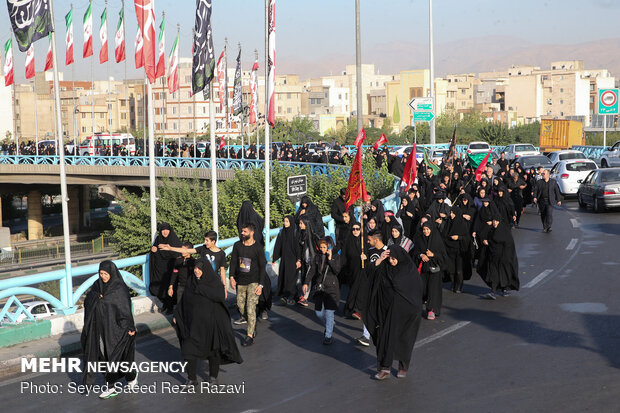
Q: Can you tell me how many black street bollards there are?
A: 0